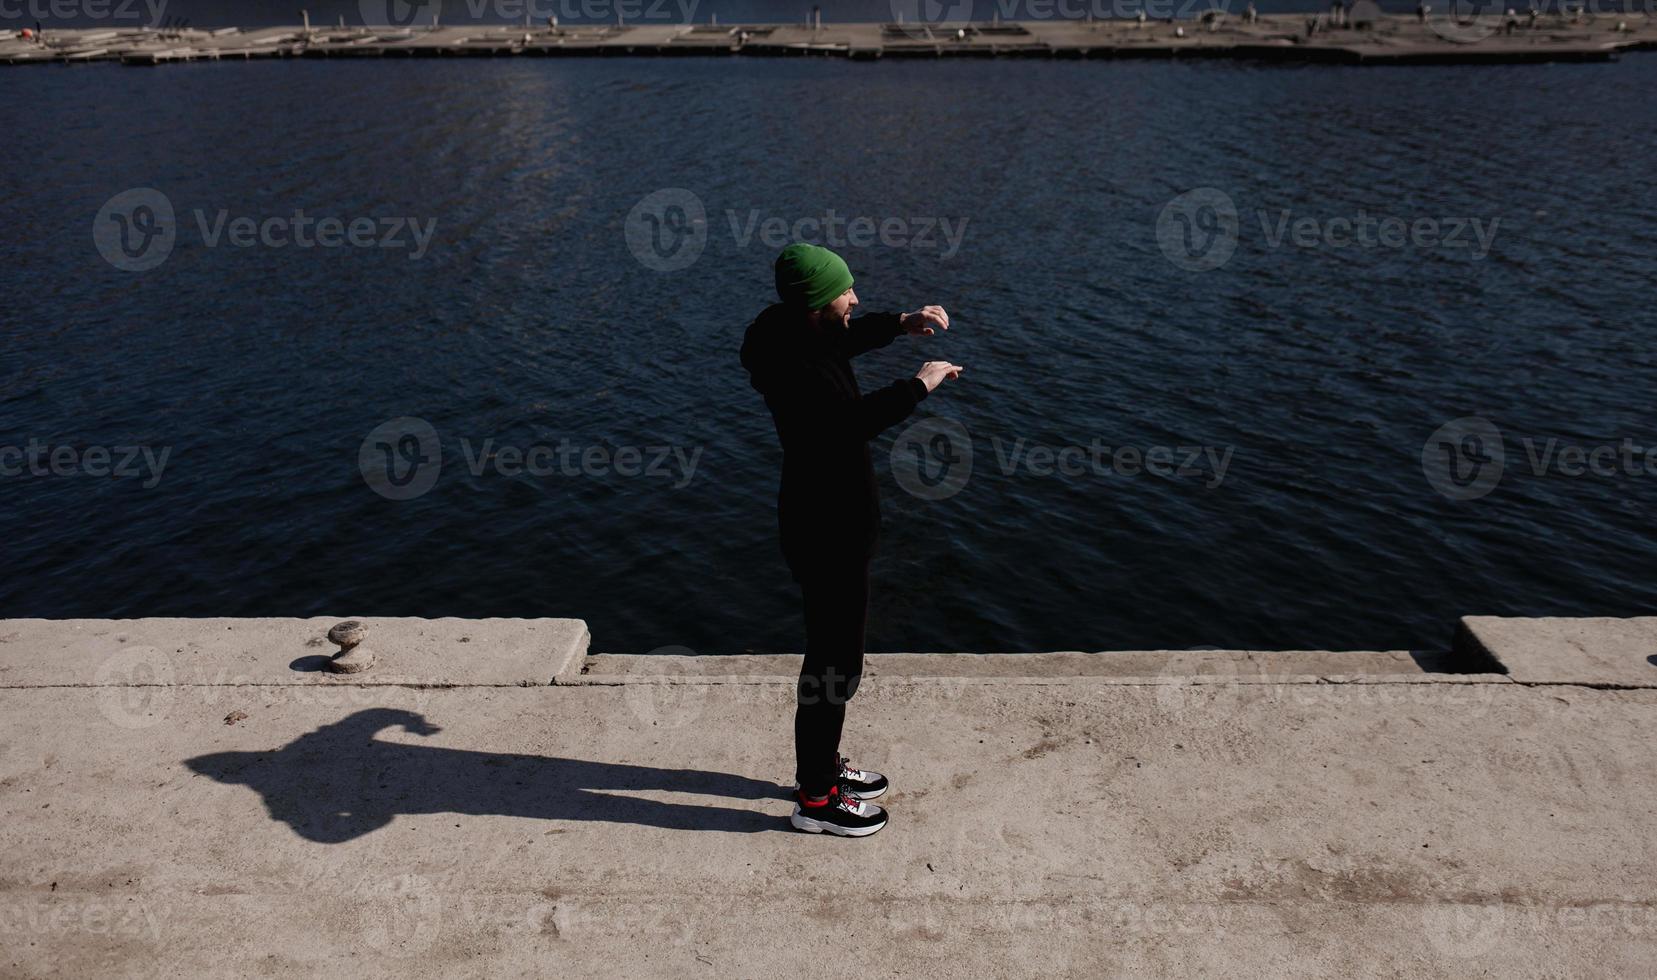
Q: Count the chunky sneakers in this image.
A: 2